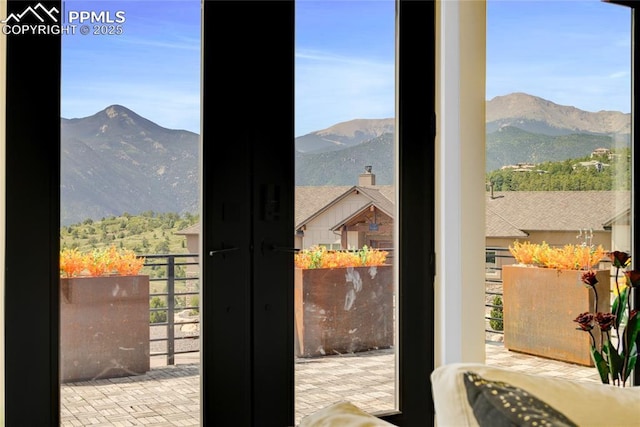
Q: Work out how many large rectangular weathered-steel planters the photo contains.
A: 3